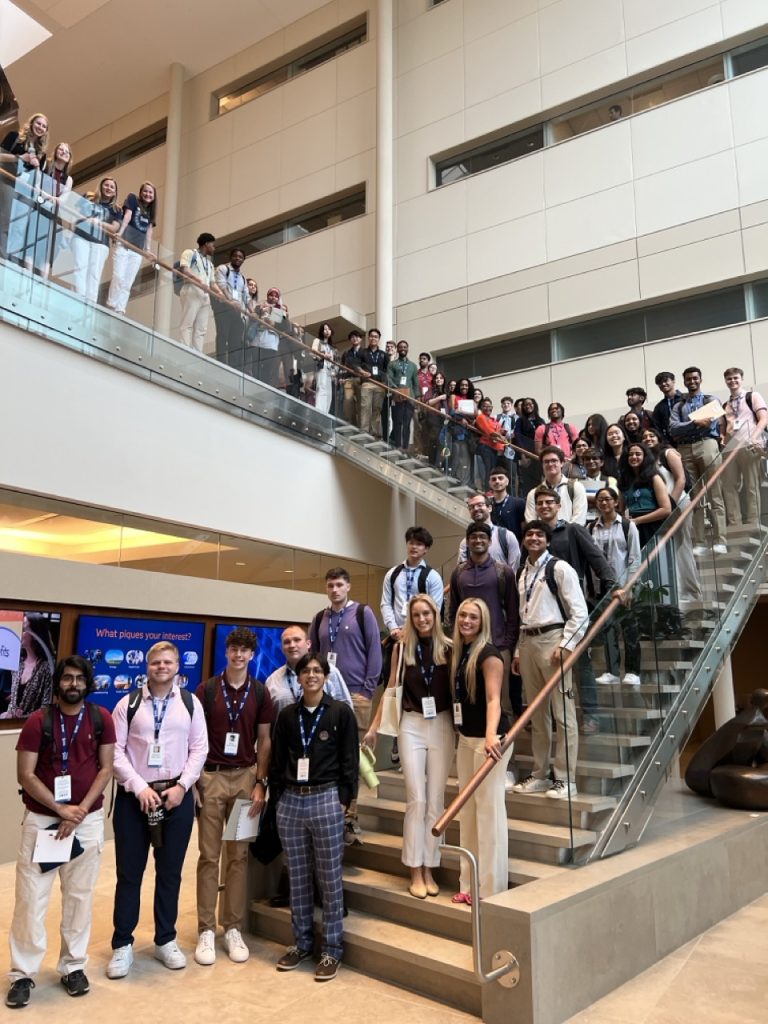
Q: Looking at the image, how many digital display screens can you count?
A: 3